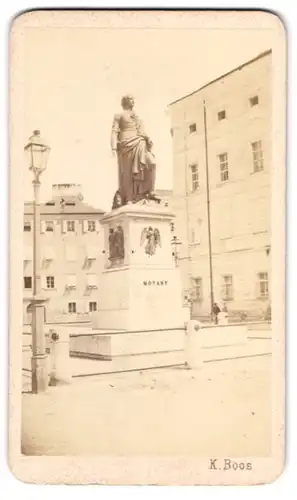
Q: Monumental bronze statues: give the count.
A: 1